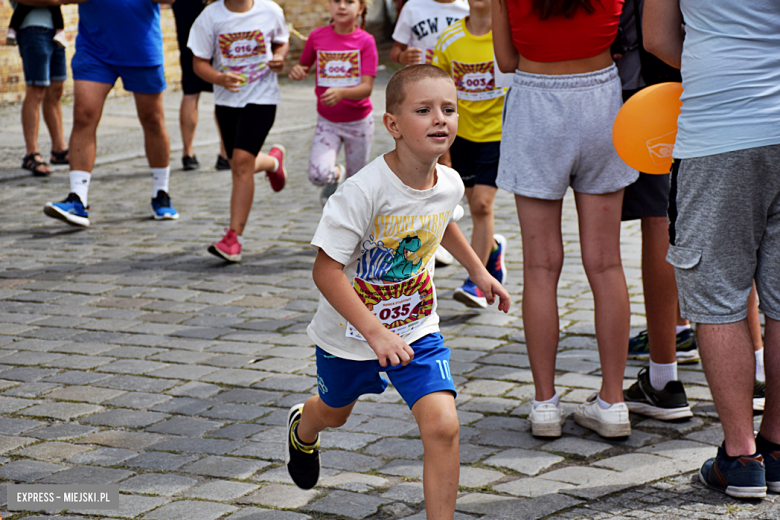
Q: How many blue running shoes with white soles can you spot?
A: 4